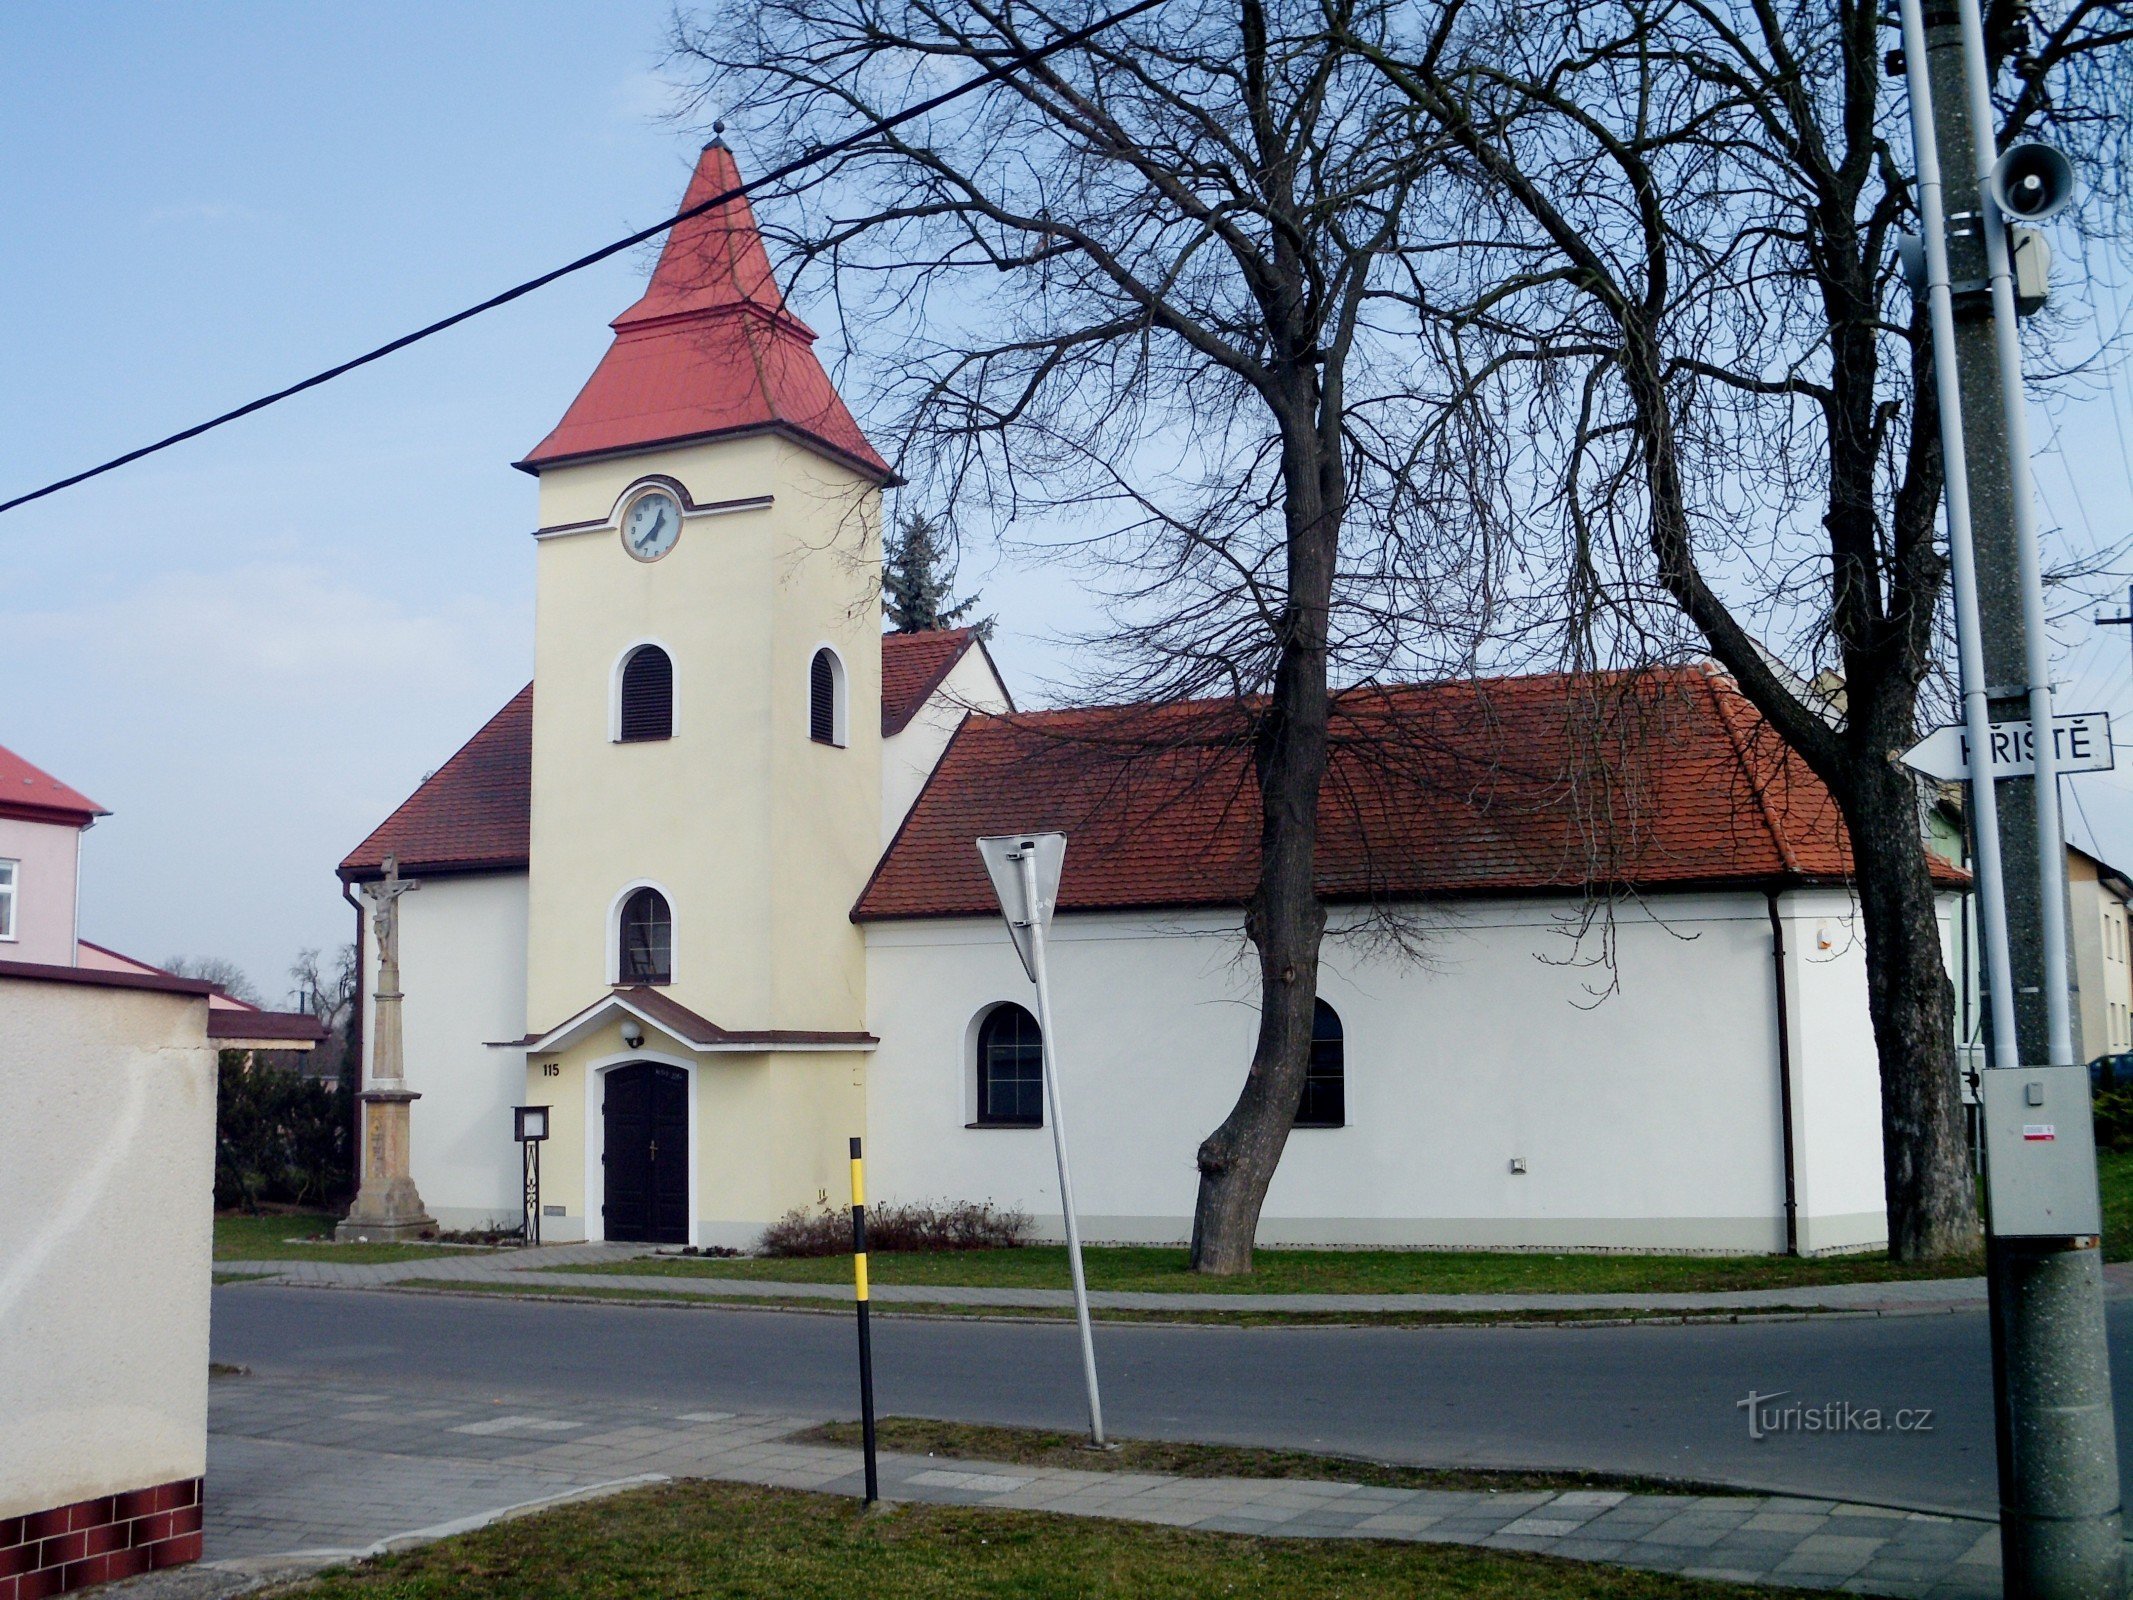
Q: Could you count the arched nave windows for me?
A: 2